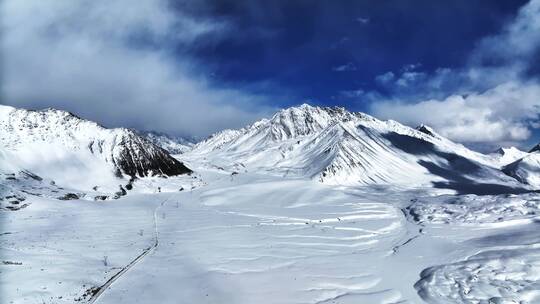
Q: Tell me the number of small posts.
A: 4